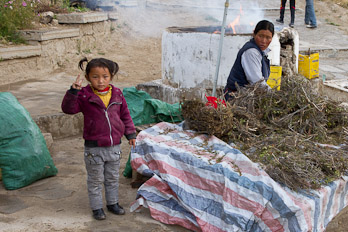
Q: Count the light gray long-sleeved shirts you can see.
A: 1